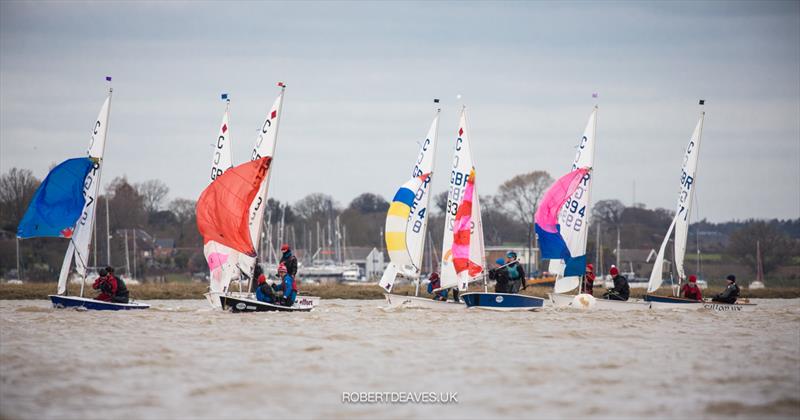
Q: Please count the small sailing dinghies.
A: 7